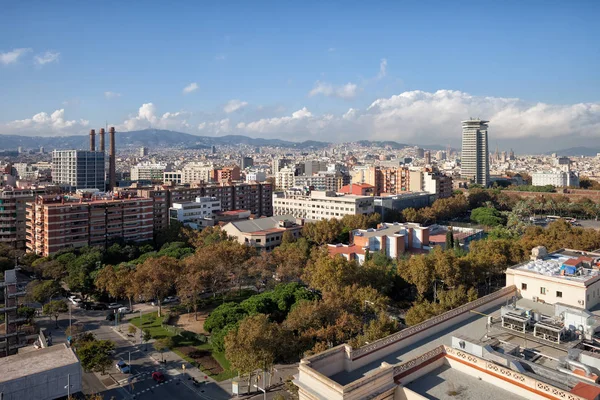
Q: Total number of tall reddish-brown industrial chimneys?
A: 3